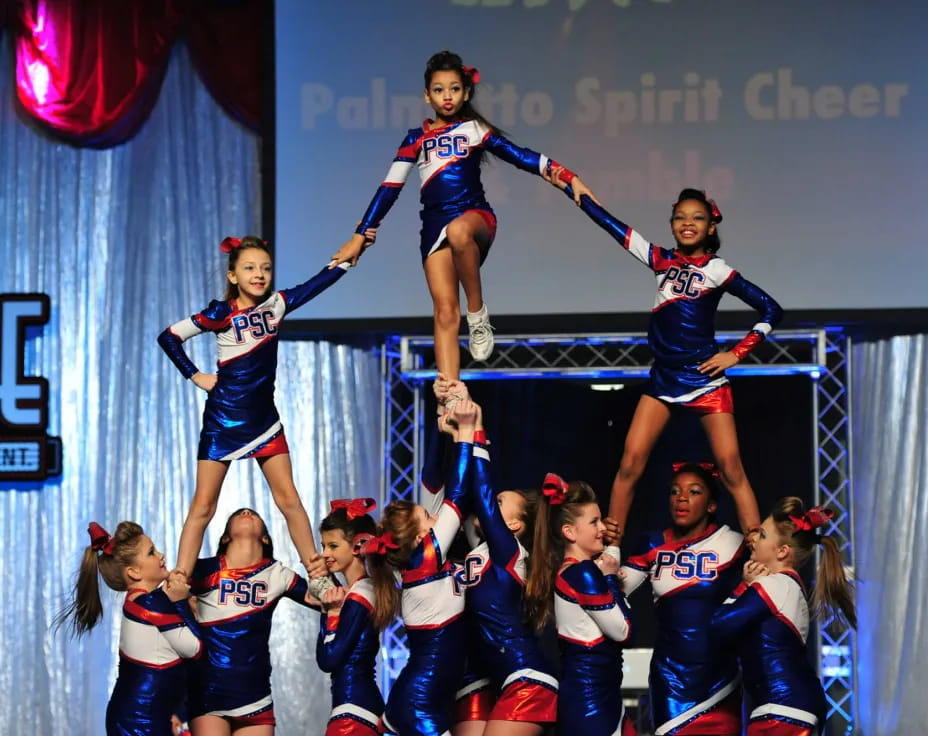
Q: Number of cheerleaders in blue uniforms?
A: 11